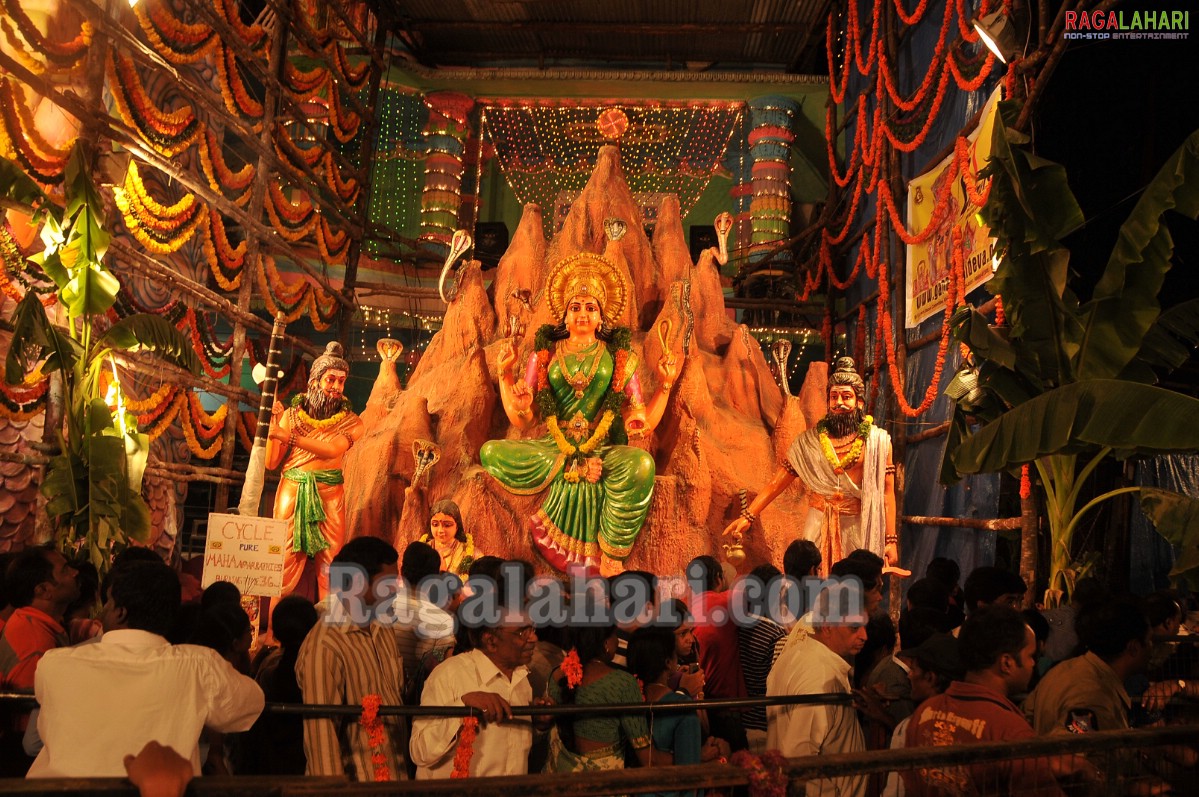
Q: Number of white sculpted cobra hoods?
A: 6